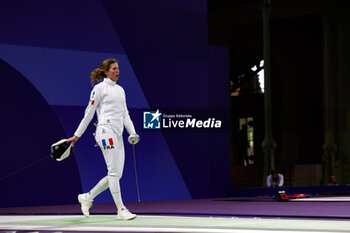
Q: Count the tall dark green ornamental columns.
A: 2